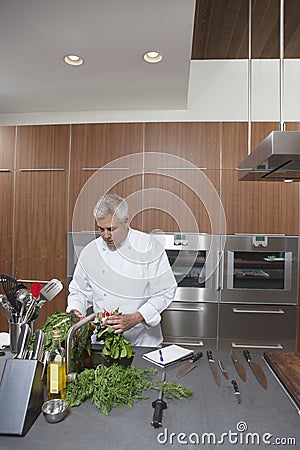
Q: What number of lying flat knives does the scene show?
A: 6